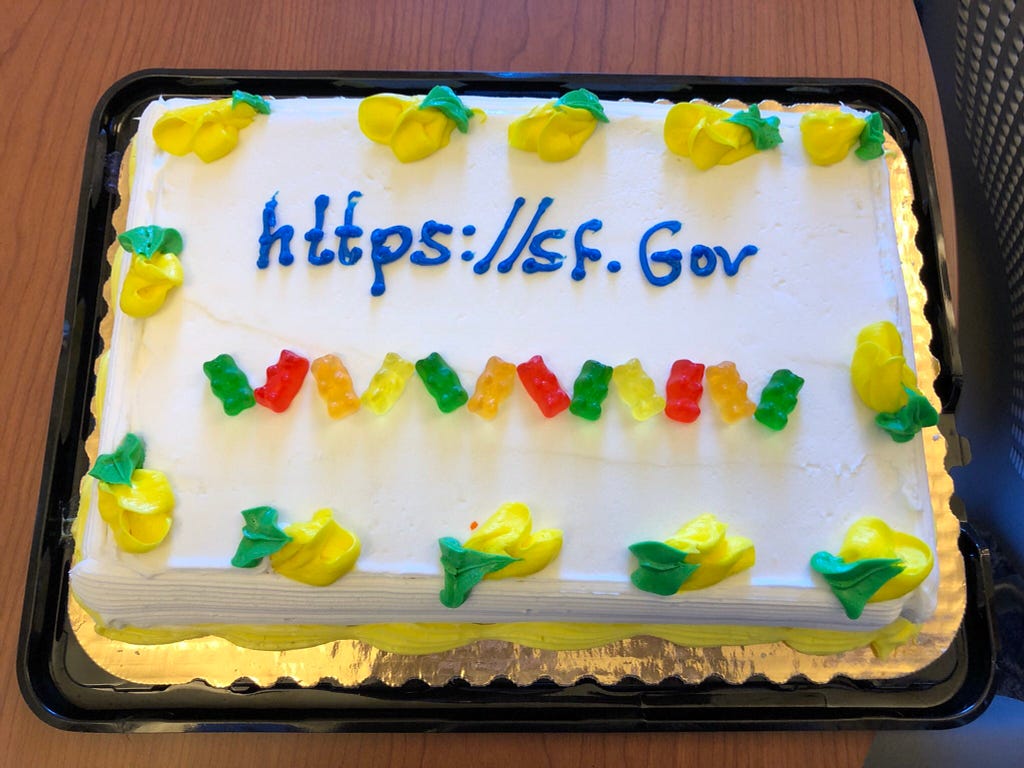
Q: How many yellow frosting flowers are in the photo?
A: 12